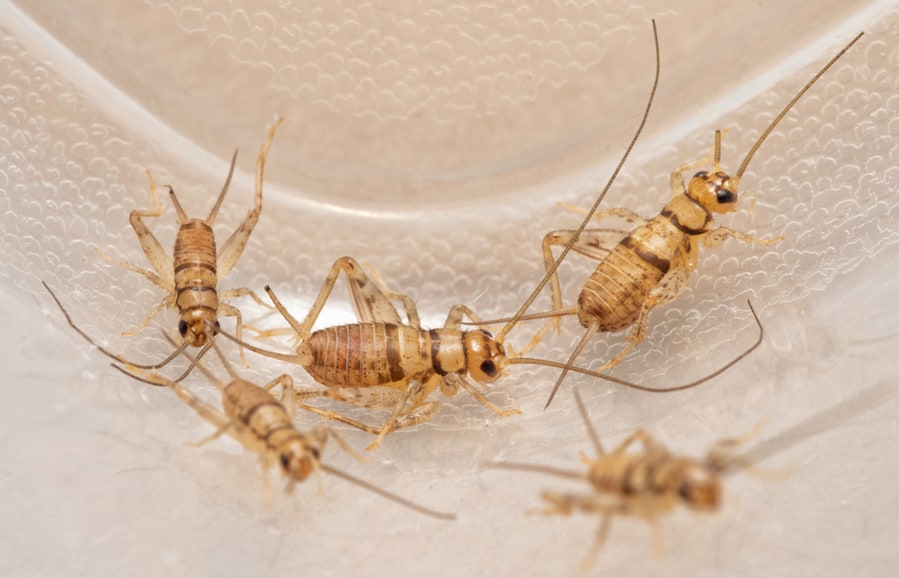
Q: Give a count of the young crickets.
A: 5